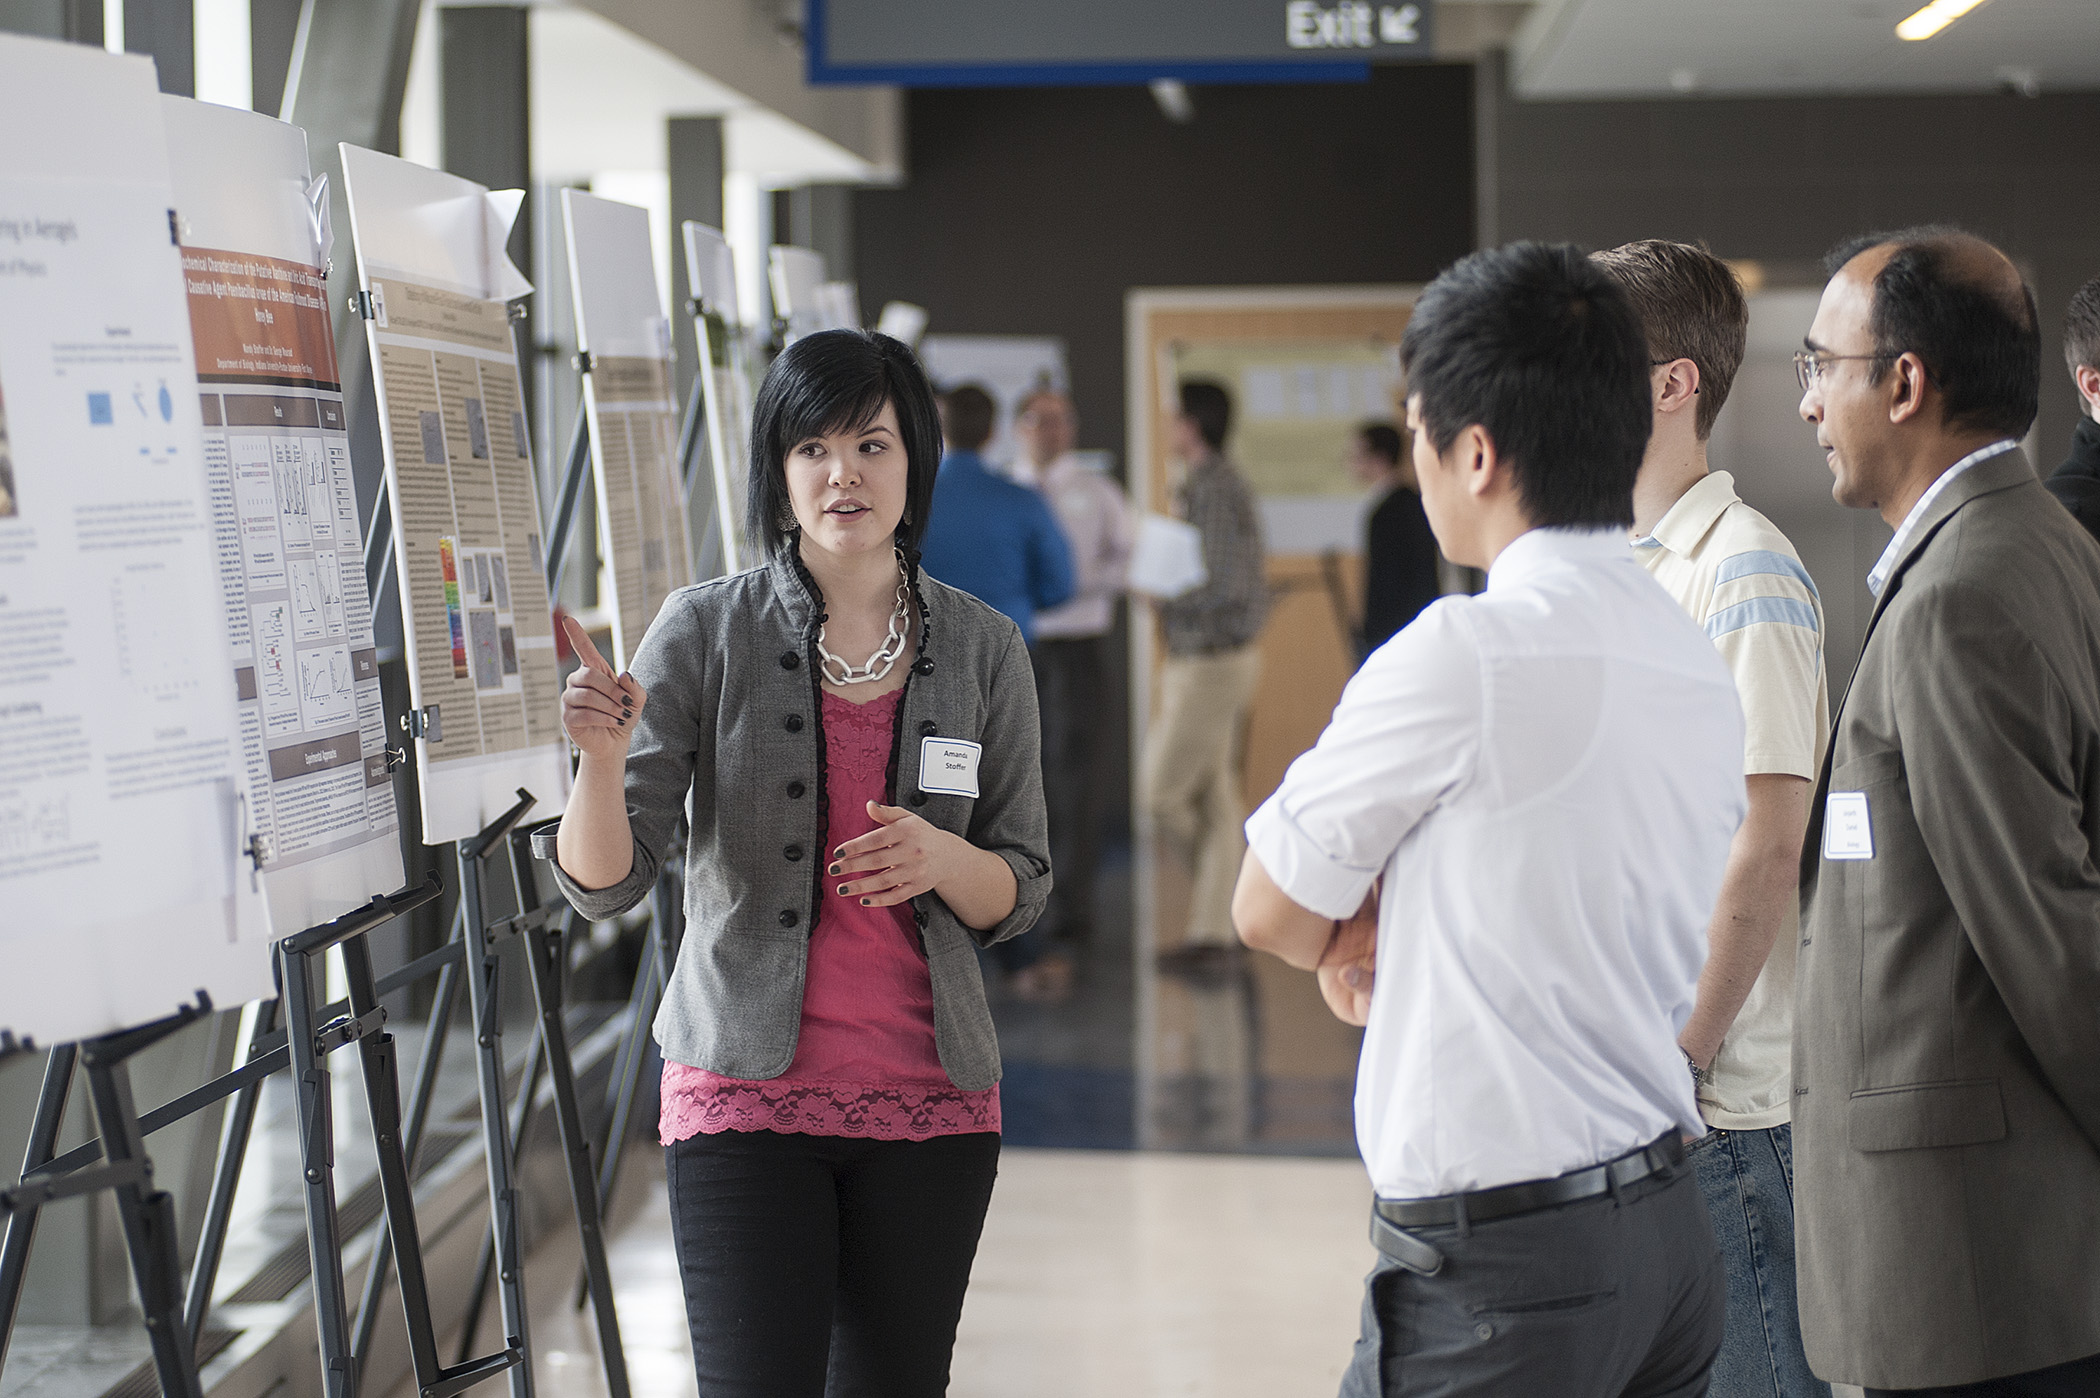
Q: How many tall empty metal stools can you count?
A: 0